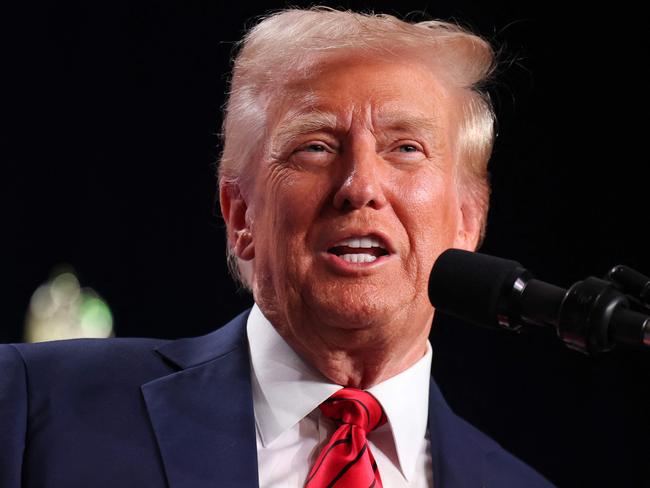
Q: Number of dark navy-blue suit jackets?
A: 1